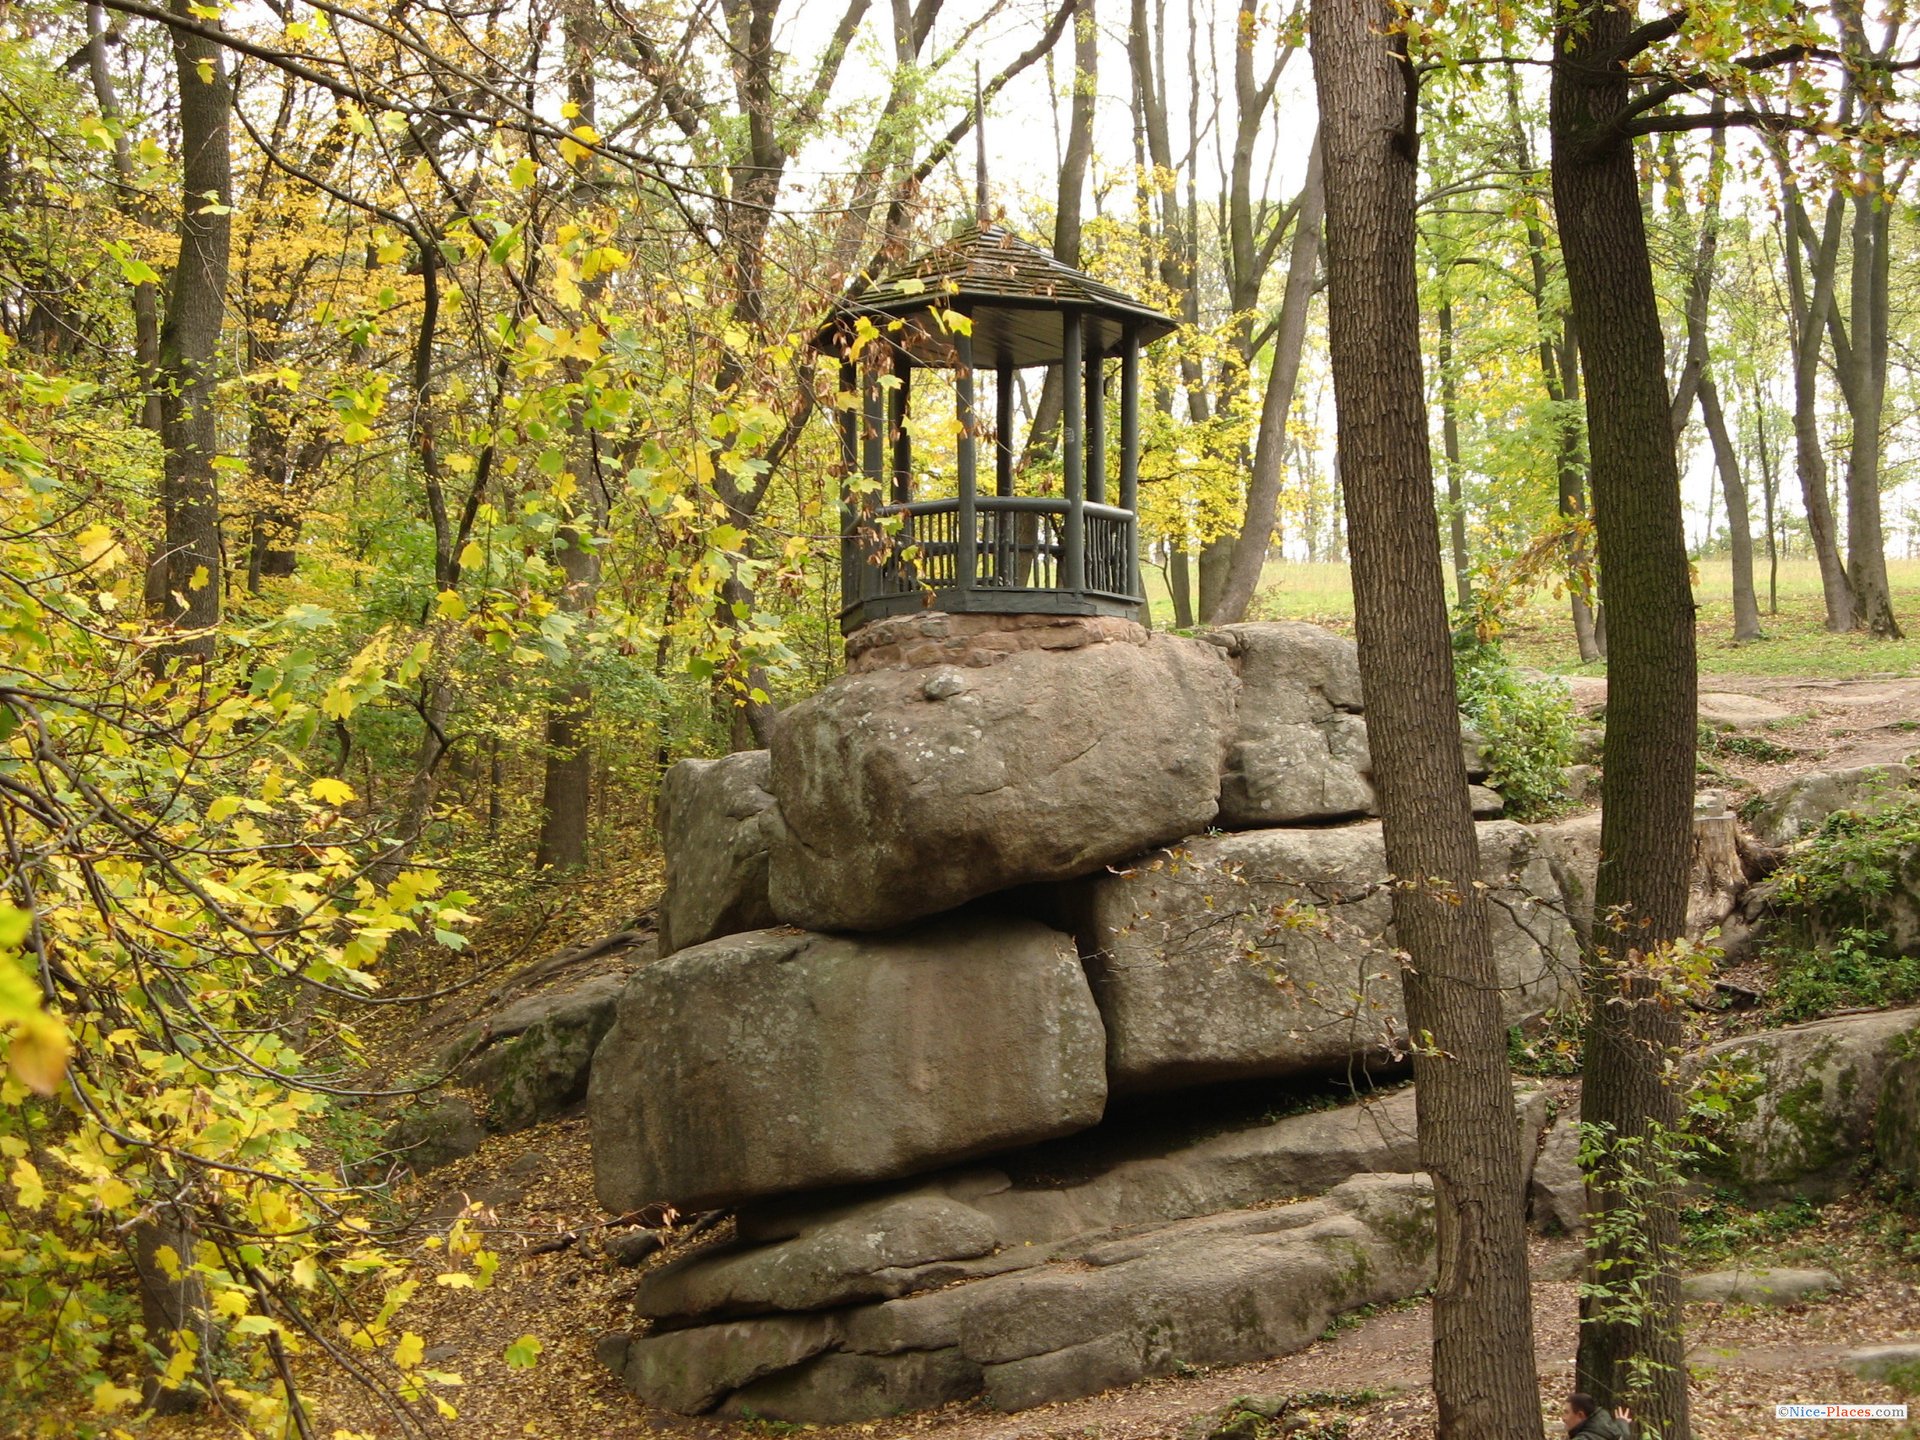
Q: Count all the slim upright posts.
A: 8